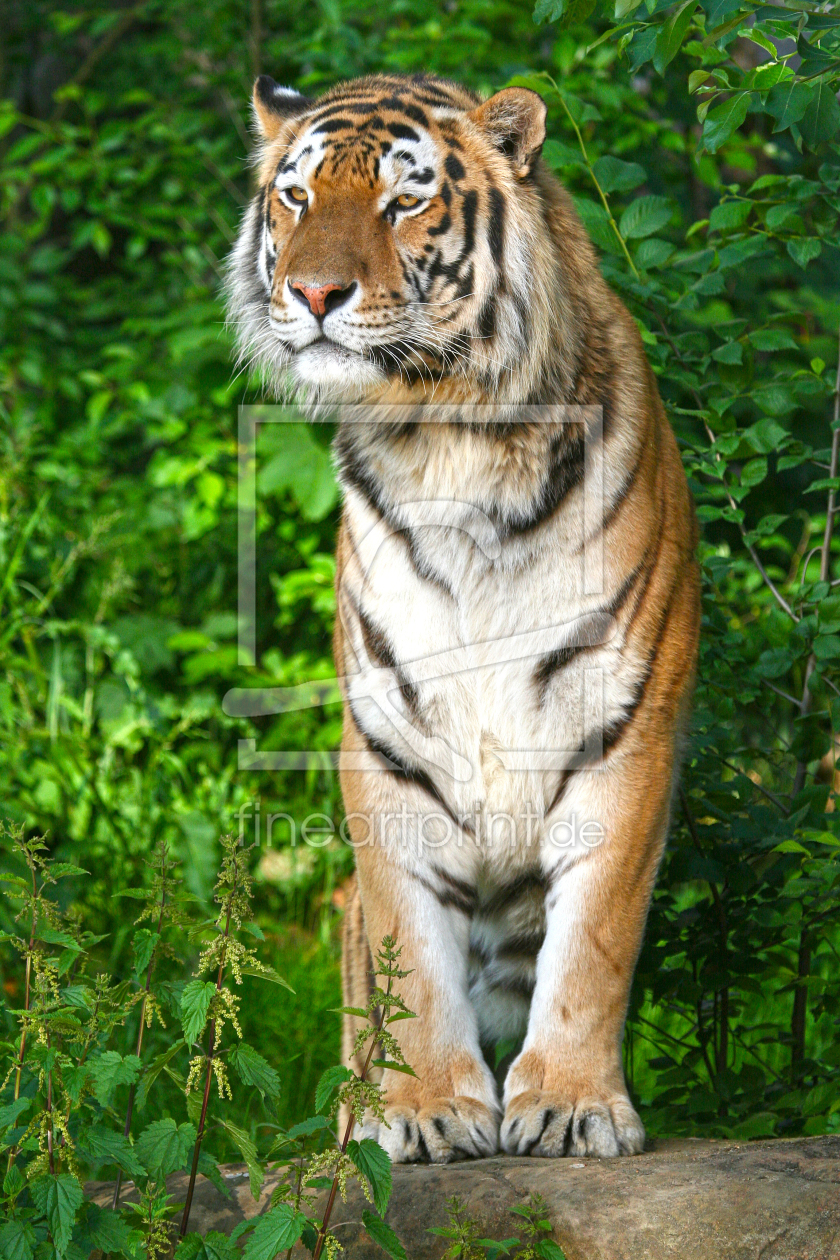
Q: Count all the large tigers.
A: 1